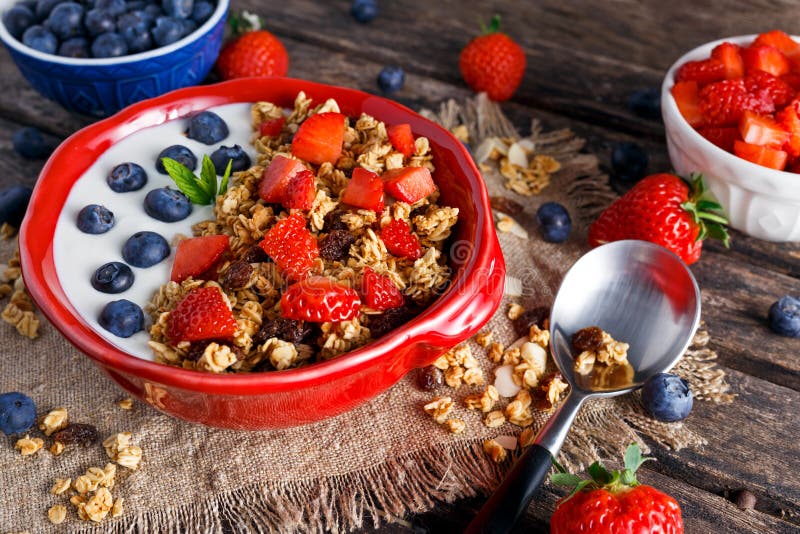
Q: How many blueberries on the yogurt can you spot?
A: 9